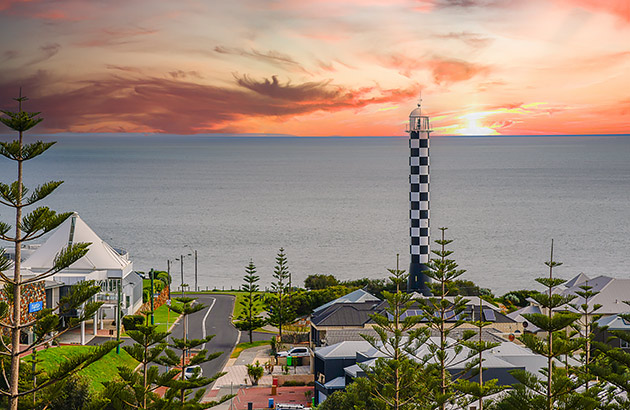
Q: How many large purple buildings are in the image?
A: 0